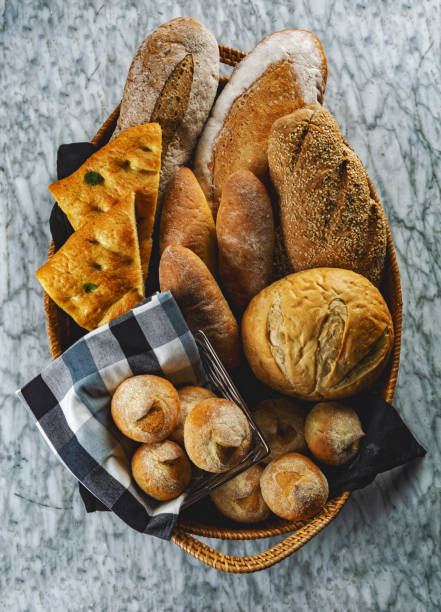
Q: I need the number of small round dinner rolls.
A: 8